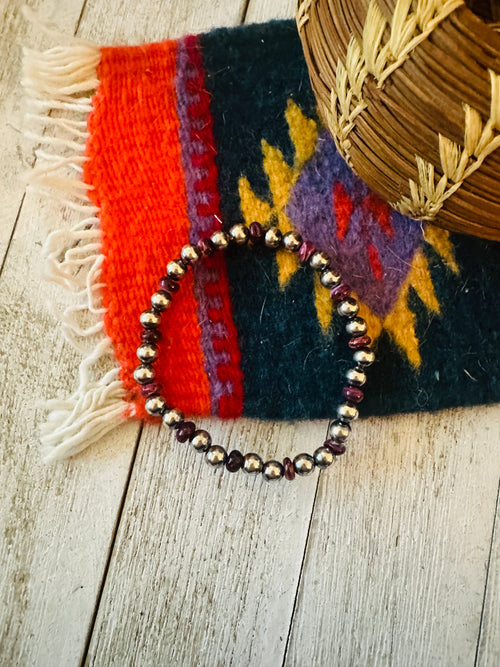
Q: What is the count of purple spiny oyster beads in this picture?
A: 13